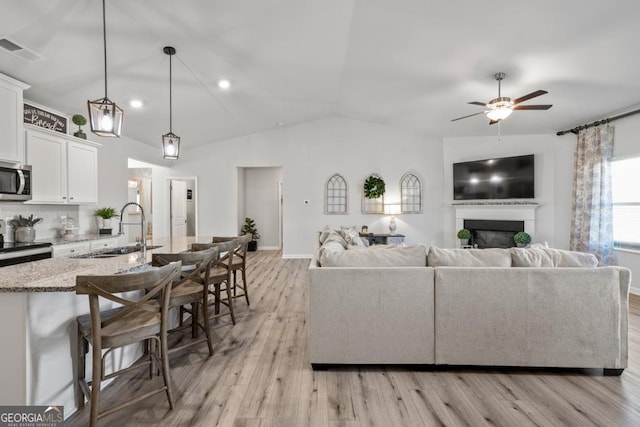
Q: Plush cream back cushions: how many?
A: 3